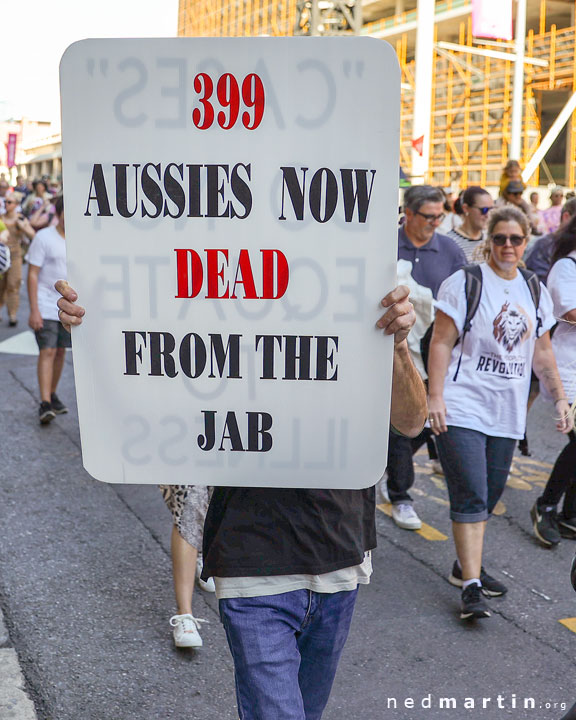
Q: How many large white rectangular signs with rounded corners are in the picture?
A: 1